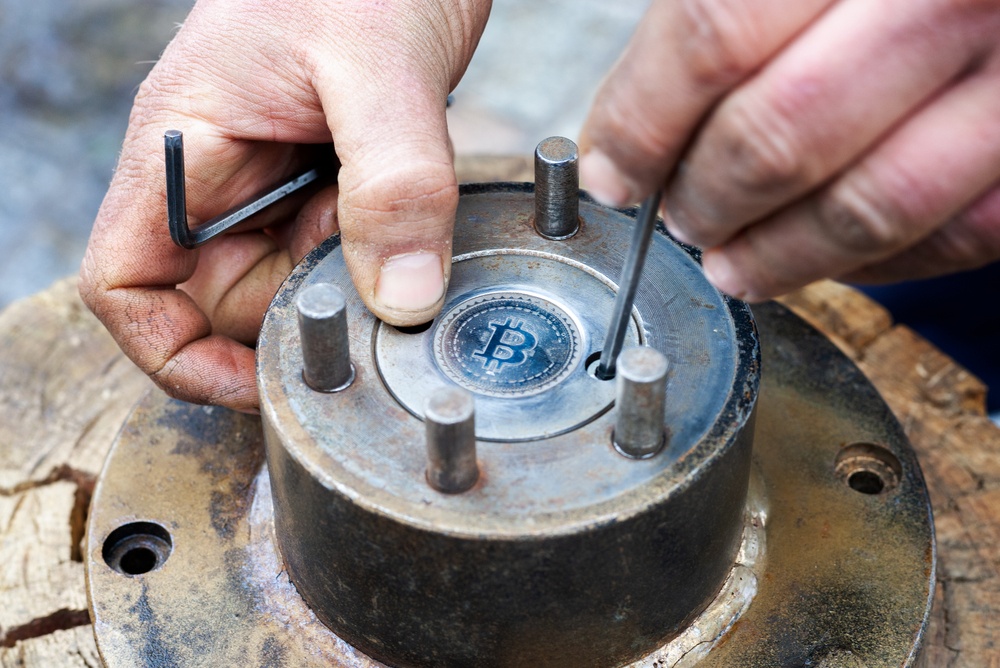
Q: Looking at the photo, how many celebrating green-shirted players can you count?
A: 0